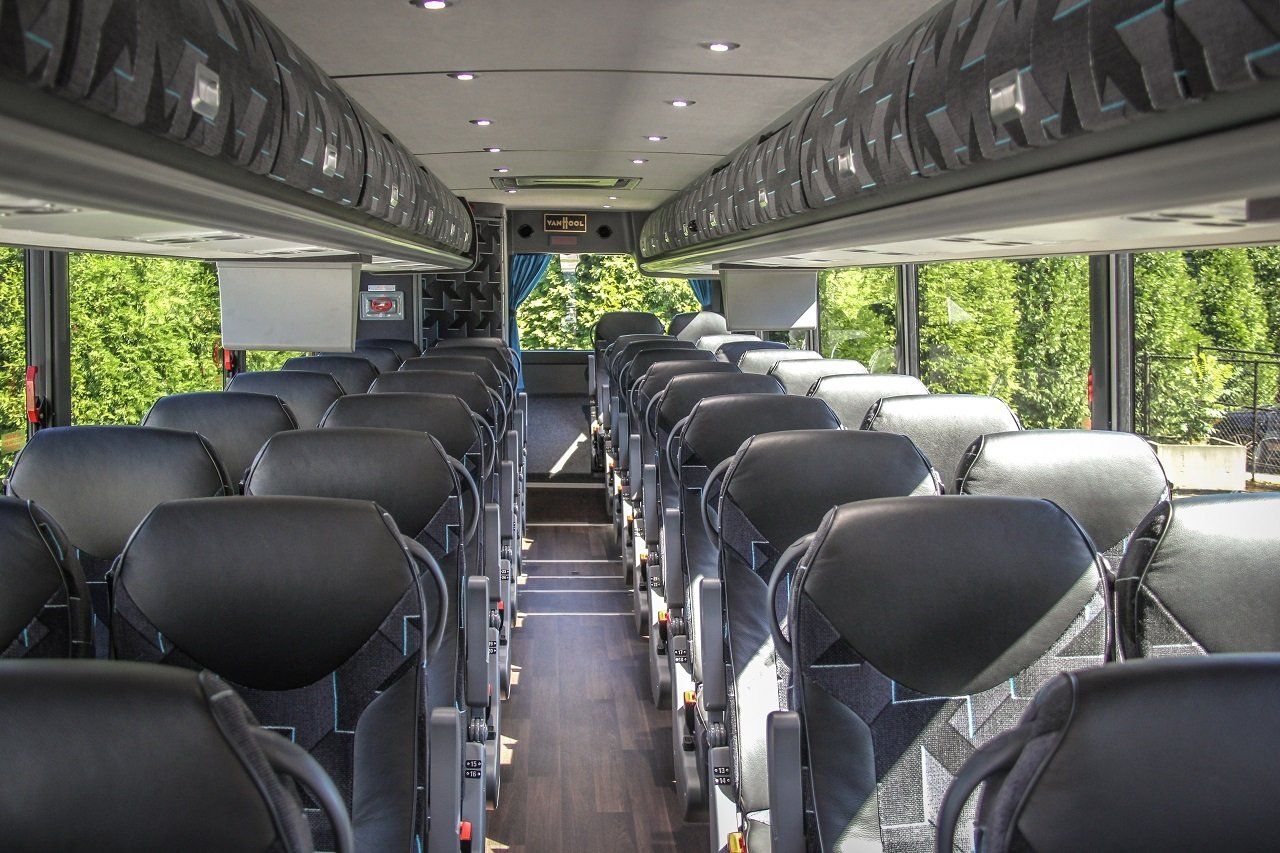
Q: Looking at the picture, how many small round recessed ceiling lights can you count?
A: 12